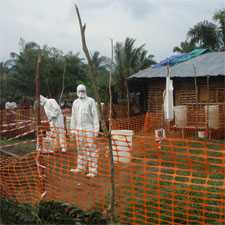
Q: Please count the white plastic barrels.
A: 3